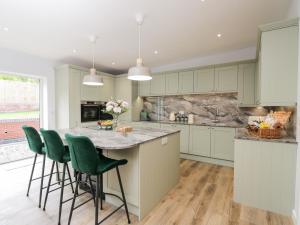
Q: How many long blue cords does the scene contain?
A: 0